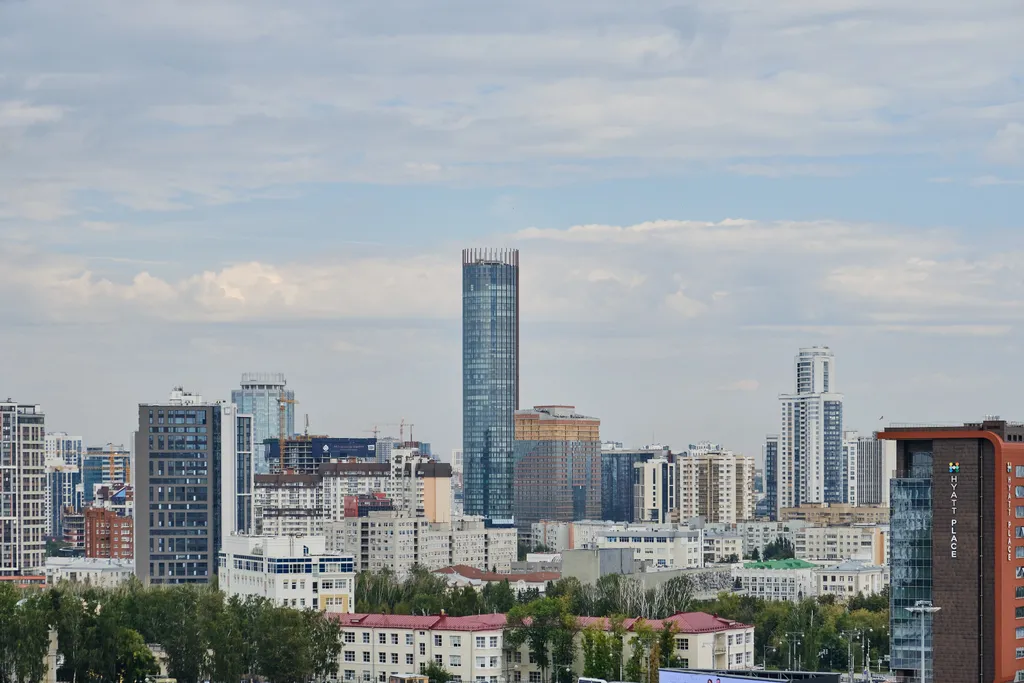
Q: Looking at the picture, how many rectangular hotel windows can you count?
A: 11